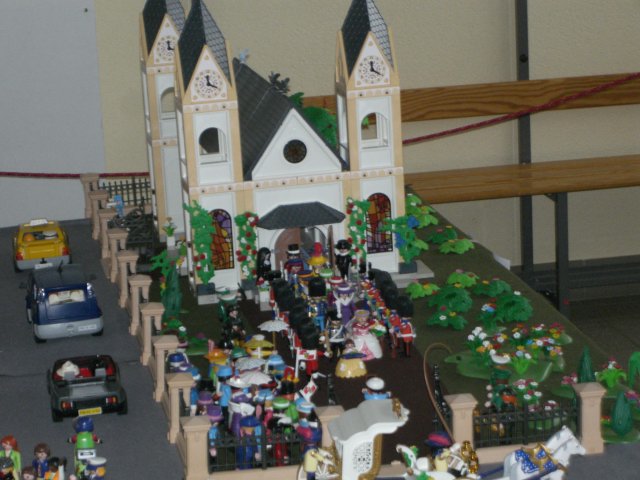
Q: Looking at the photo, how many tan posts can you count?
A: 13